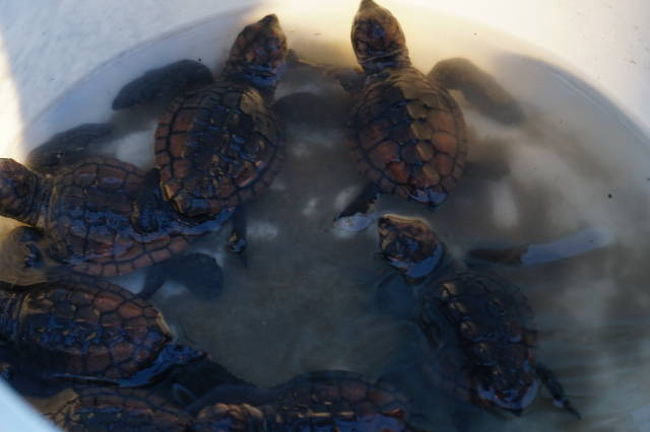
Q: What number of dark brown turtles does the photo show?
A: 7